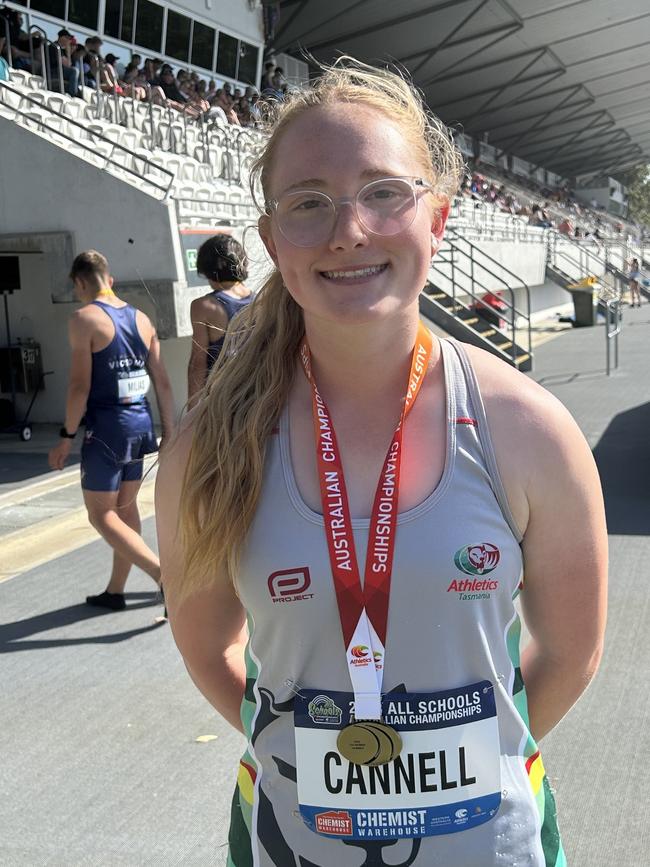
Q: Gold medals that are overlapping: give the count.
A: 3